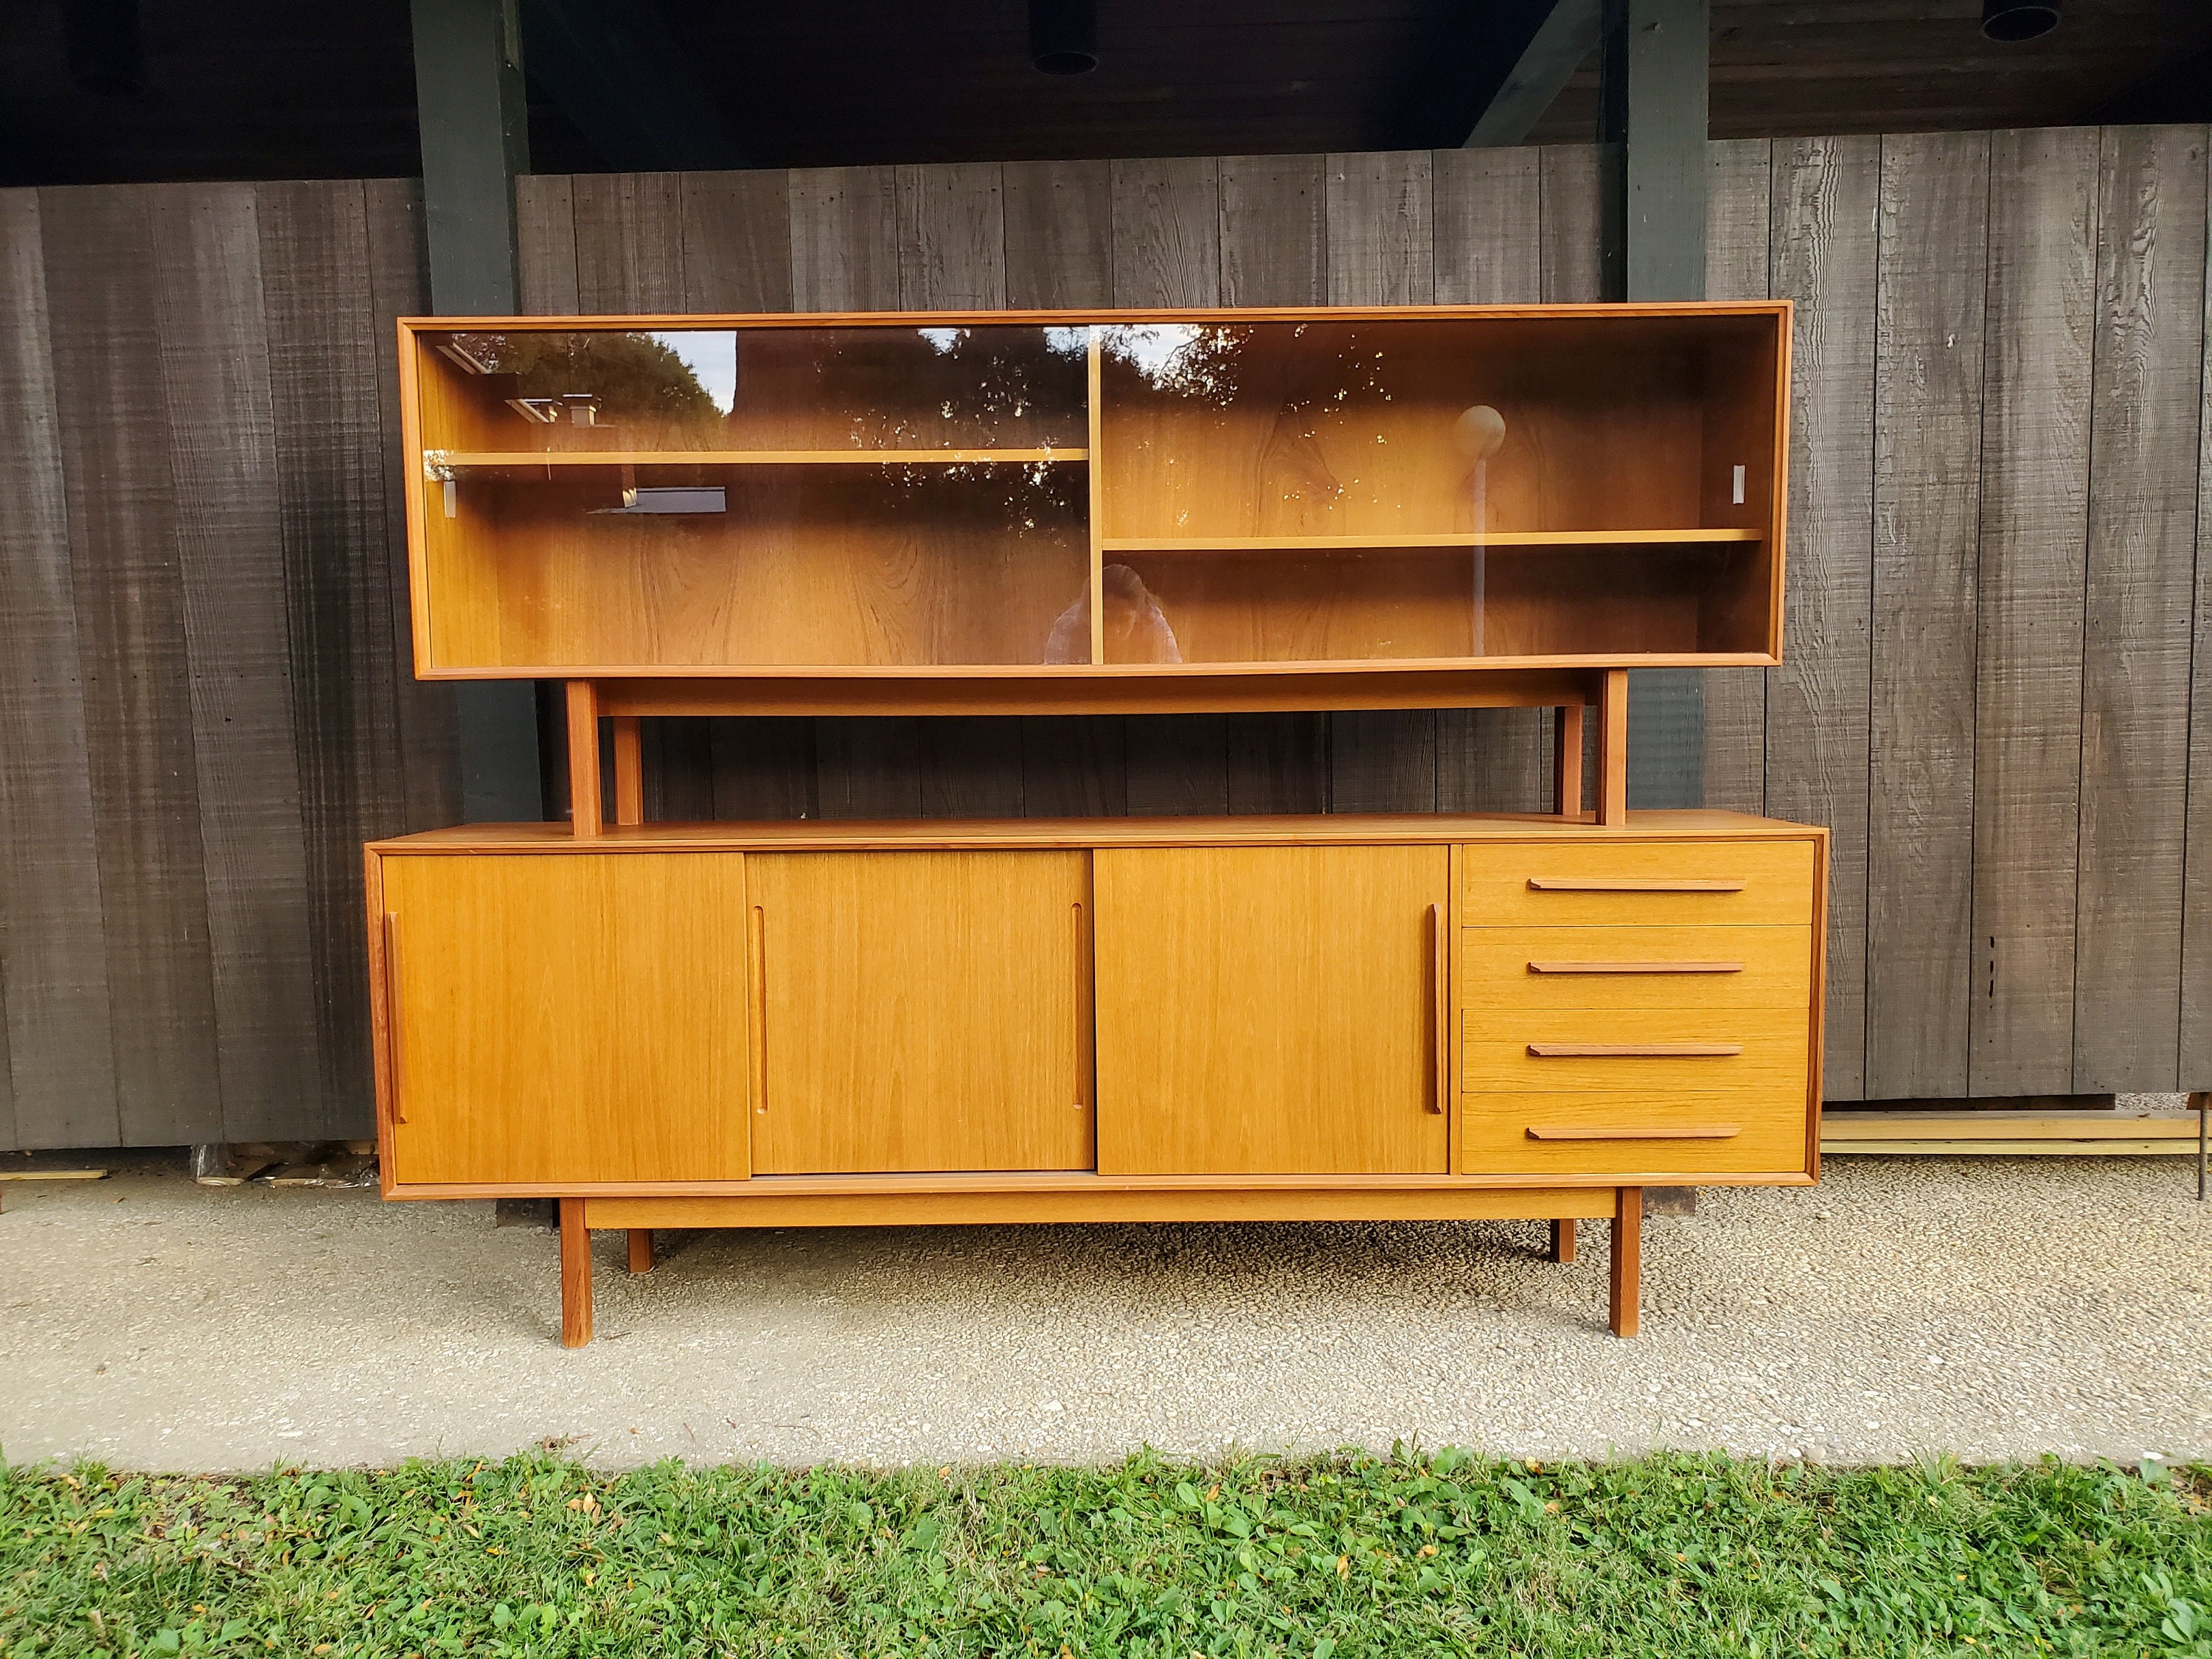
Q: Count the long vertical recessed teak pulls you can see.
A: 2